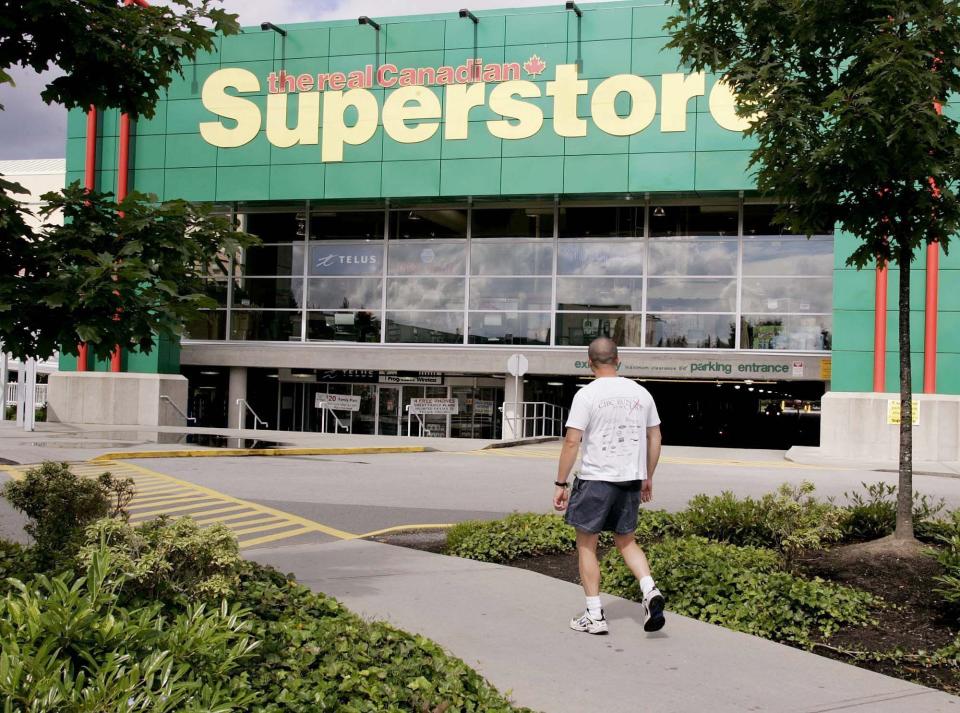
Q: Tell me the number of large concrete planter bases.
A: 2